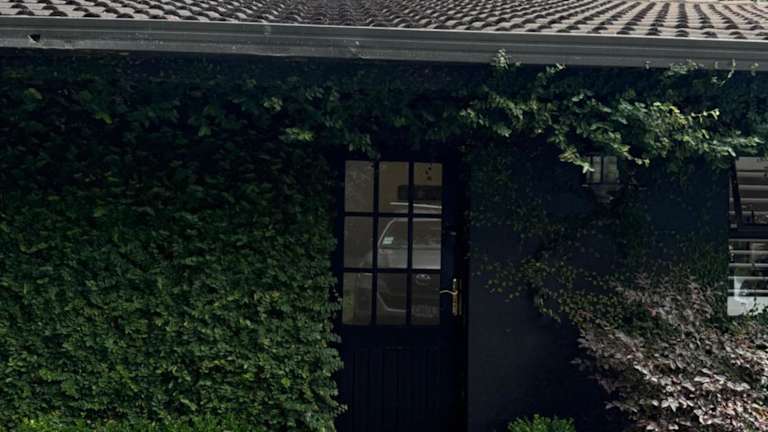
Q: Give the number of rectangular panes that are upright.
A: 9